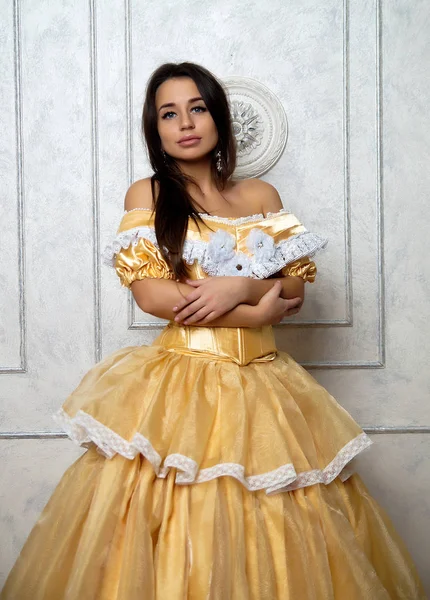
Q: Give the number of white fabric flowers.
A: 3